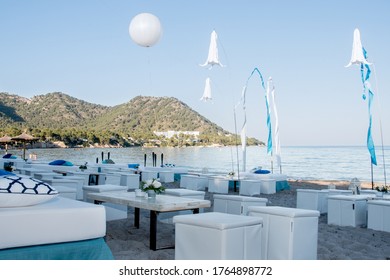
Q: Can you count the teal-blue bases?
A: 3